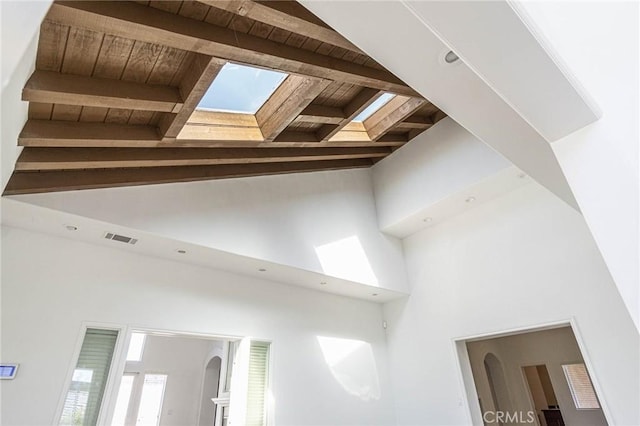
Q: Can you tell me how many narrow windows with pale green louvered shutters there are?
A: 2